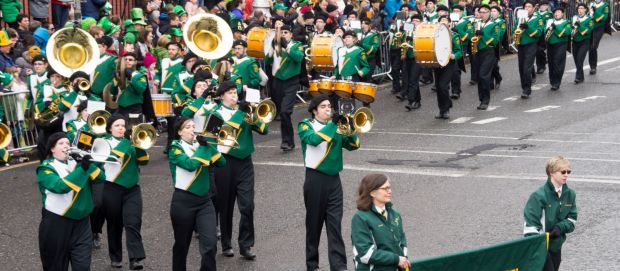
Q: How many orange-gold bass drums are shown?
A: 3